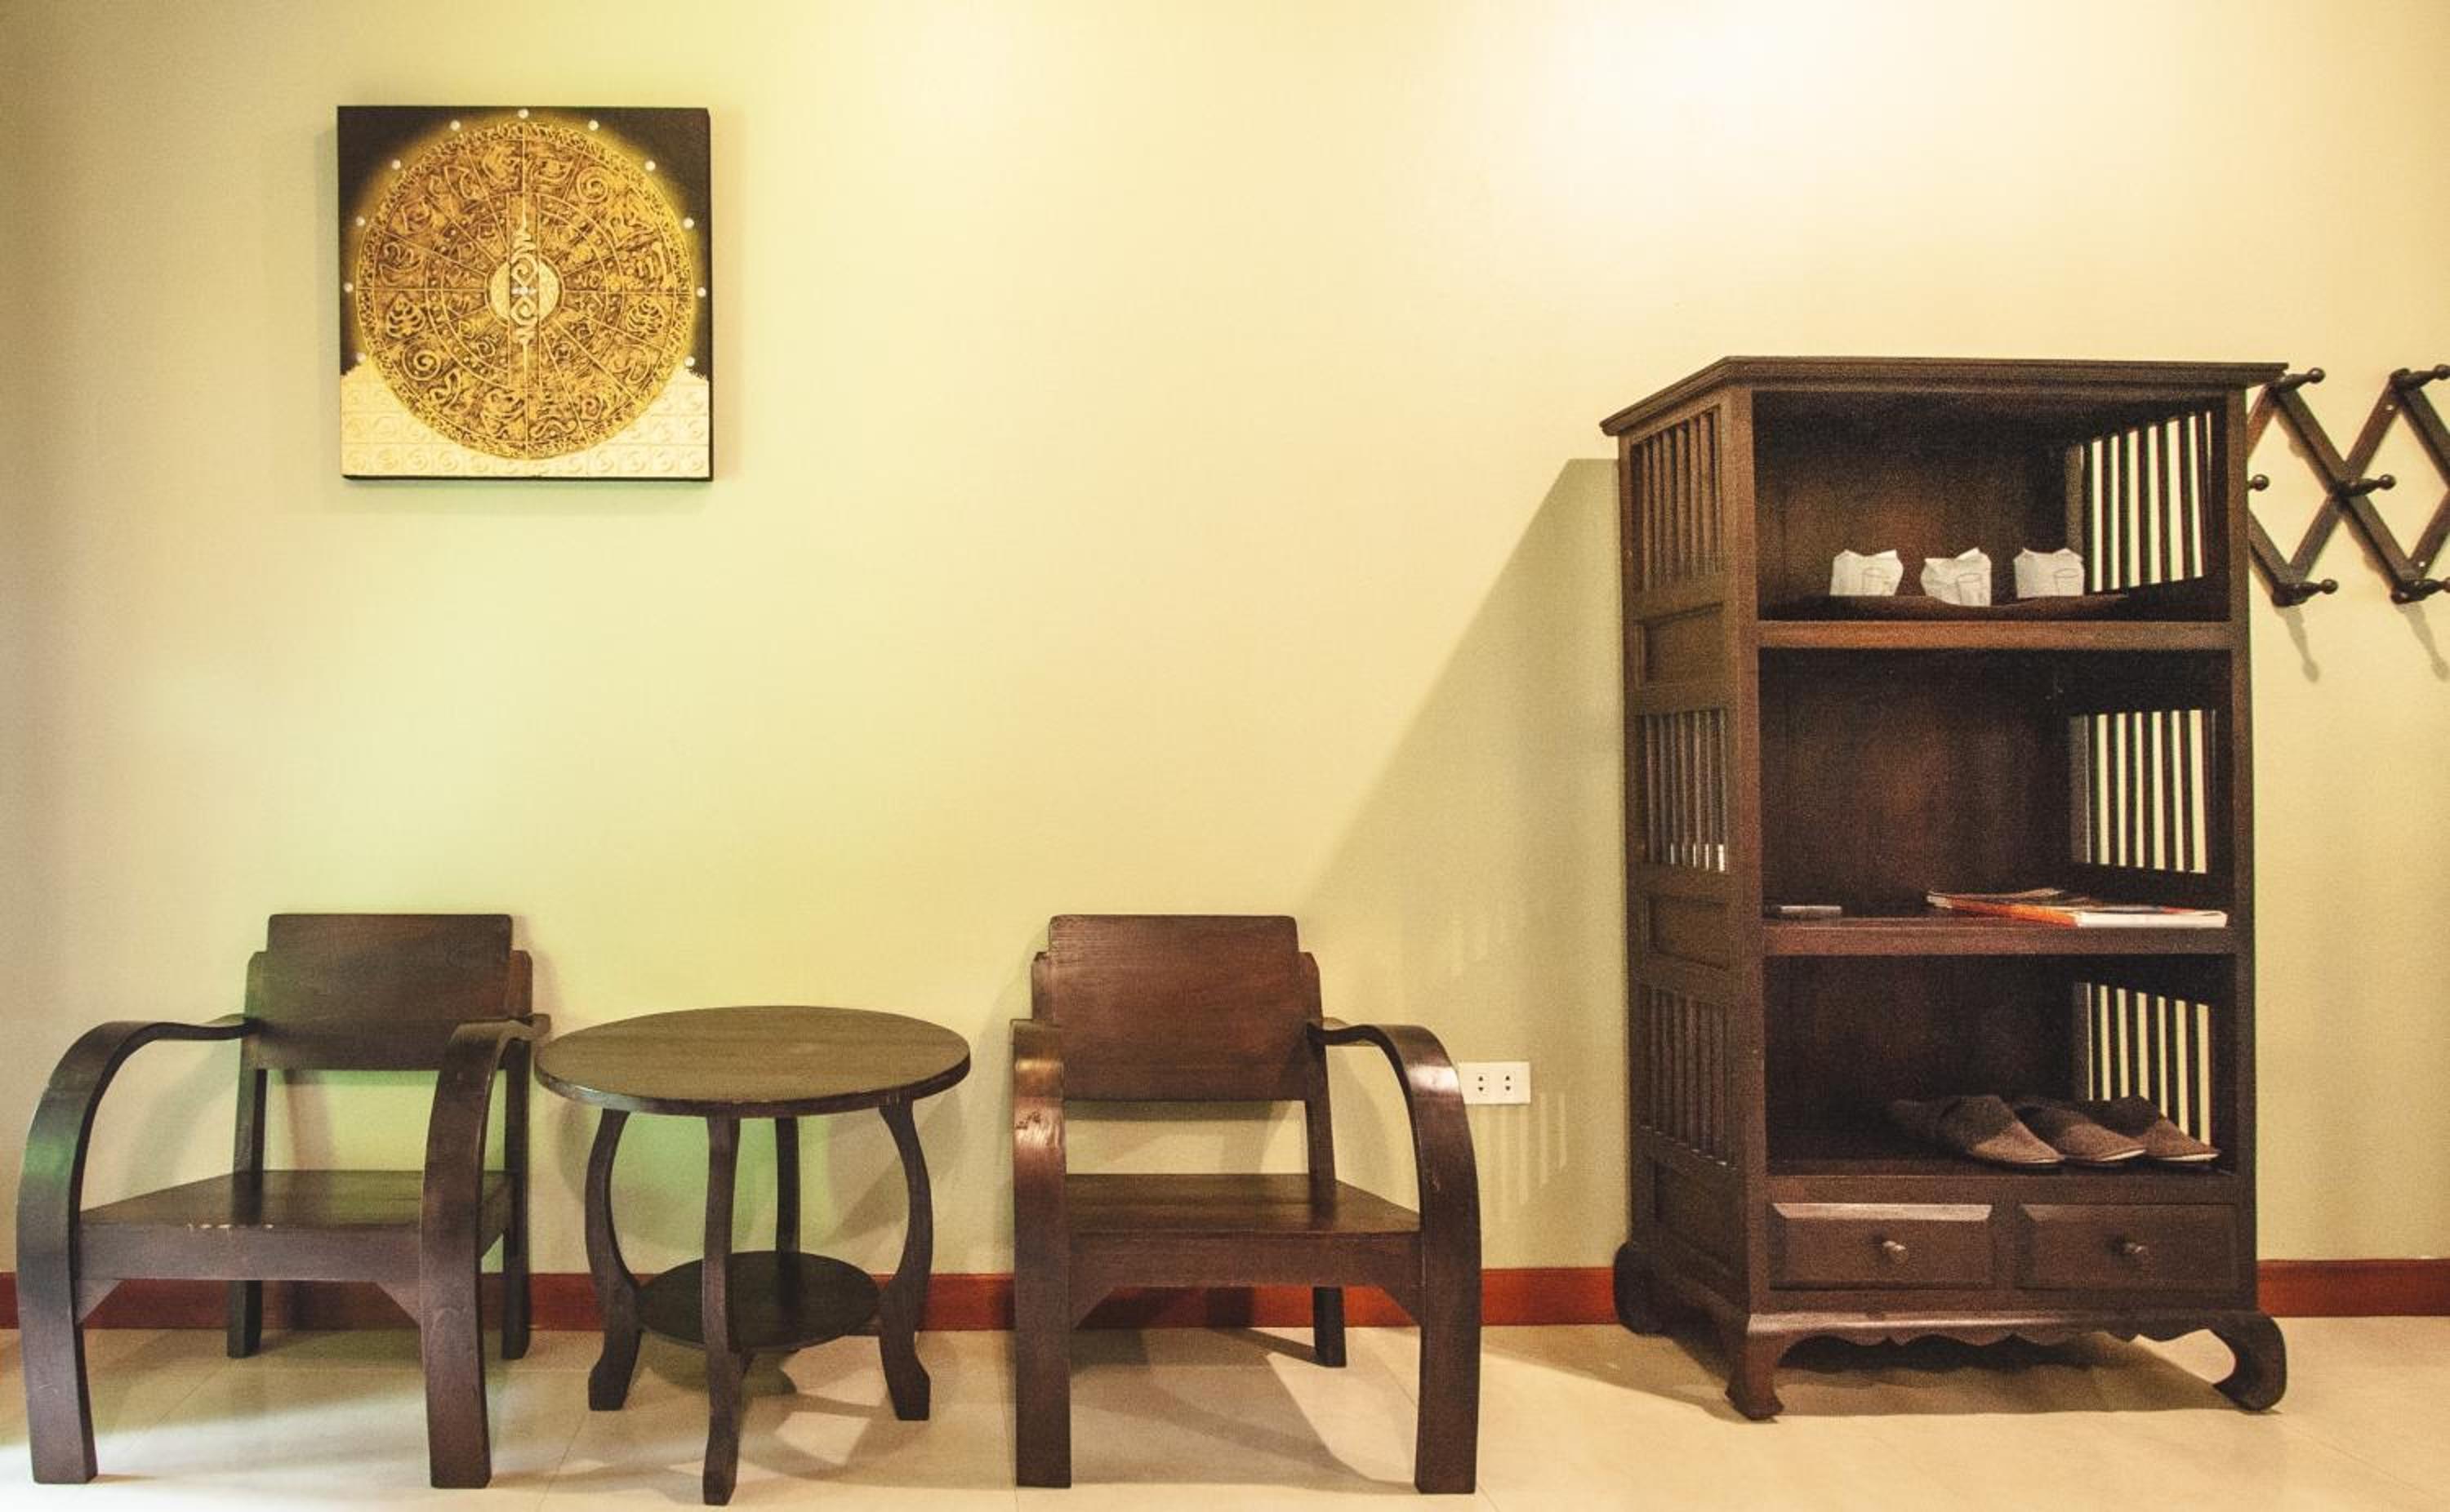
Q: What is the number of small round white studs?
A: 11